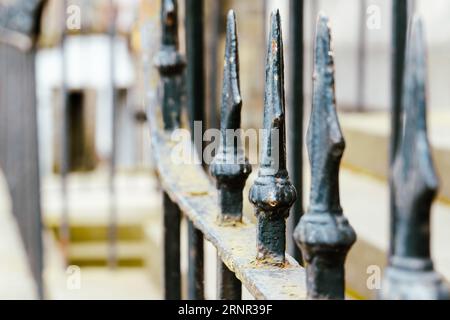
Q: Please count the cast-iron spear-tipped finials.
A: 5